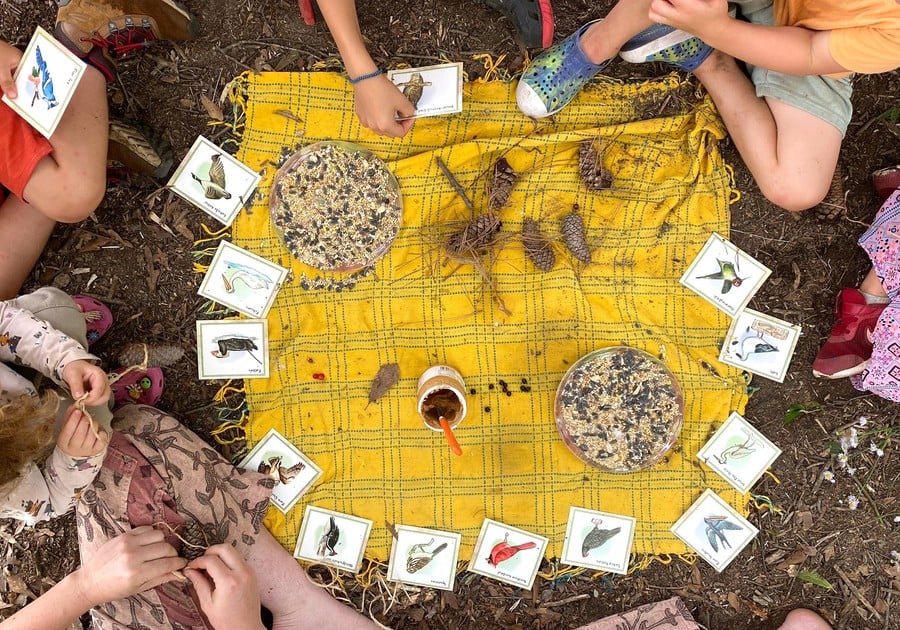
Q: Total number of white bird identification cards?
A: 14